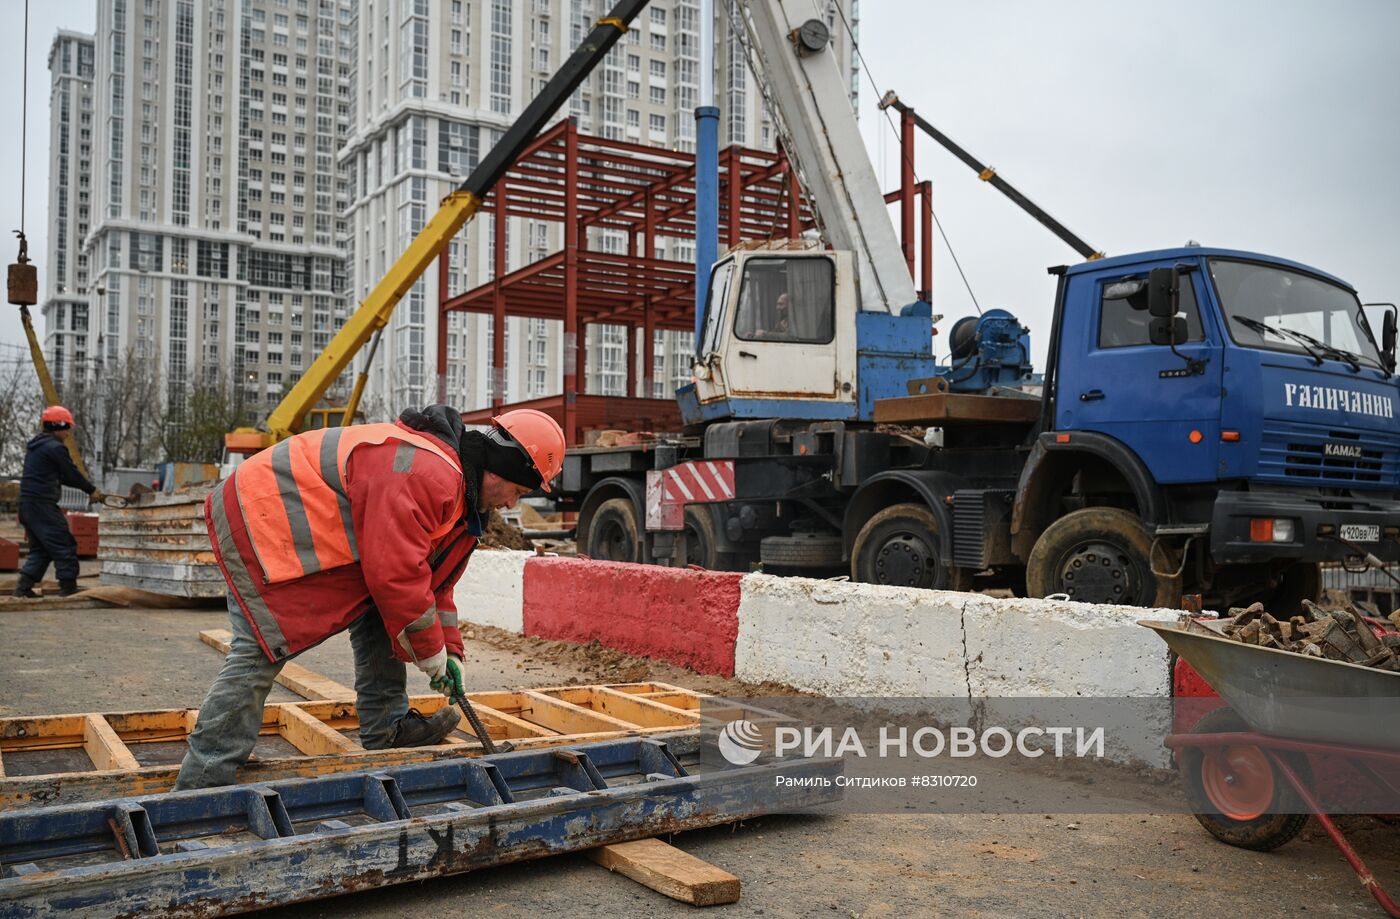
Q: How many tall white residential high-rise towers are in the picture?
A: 3